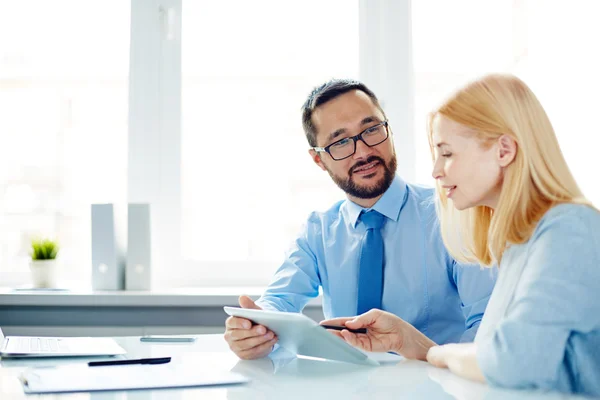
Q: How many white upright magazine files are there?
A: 2